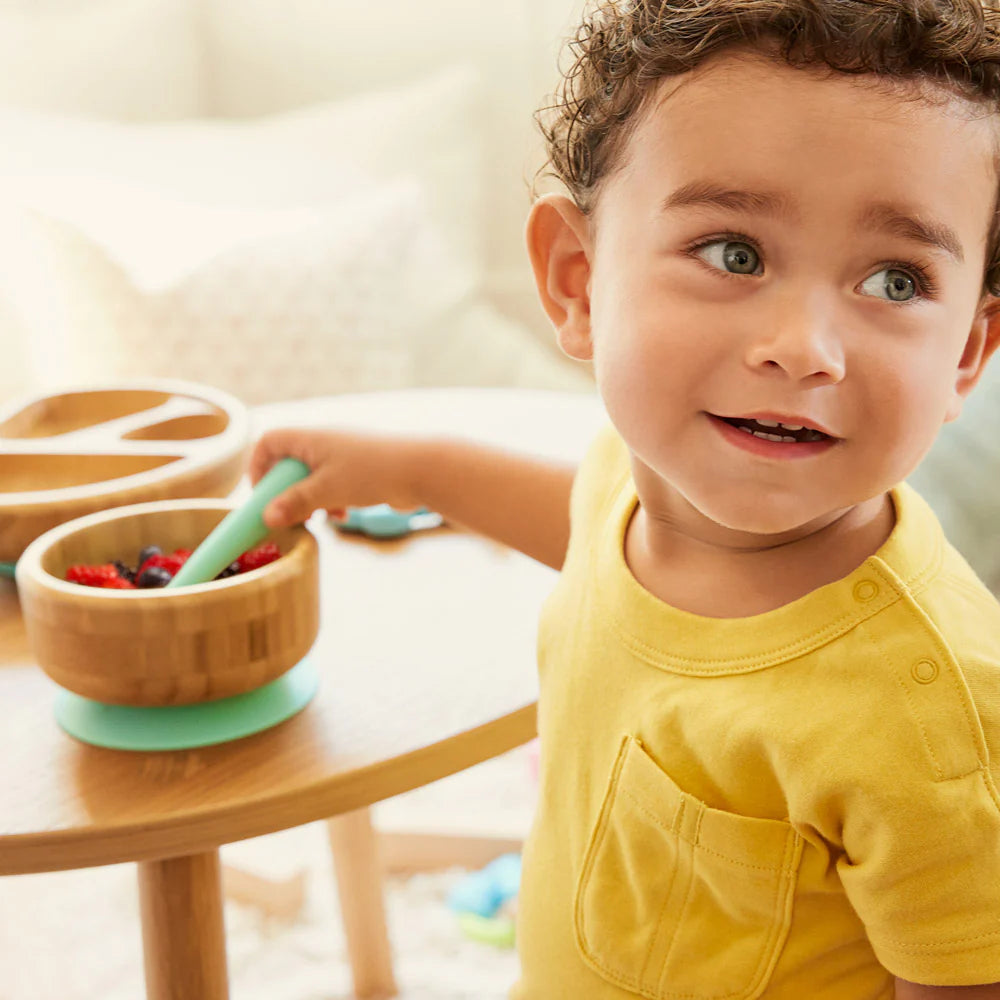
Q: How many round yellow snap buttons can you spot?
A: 2